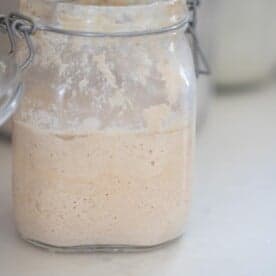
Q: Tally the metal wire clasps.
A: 2